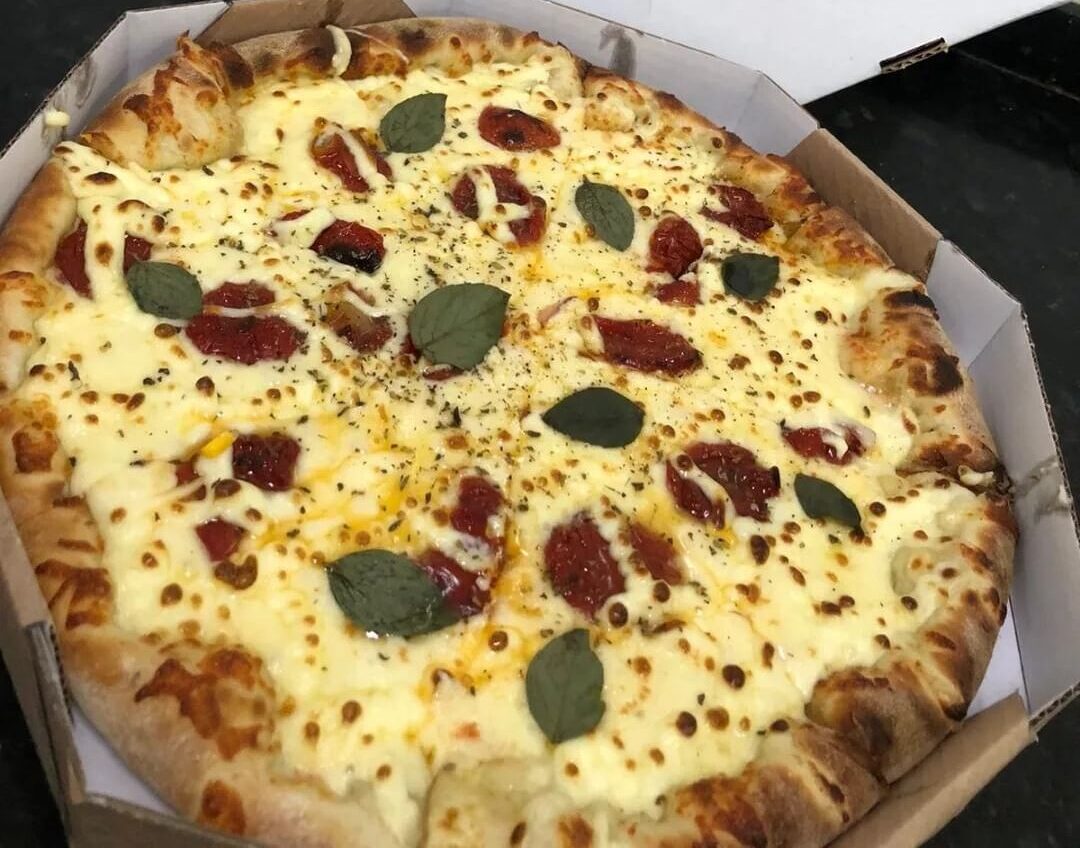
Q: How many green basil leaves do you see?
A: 9